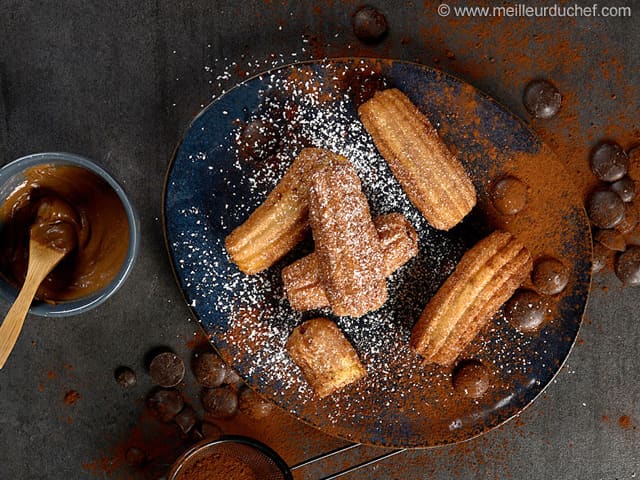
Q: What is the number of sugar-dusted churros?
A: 6